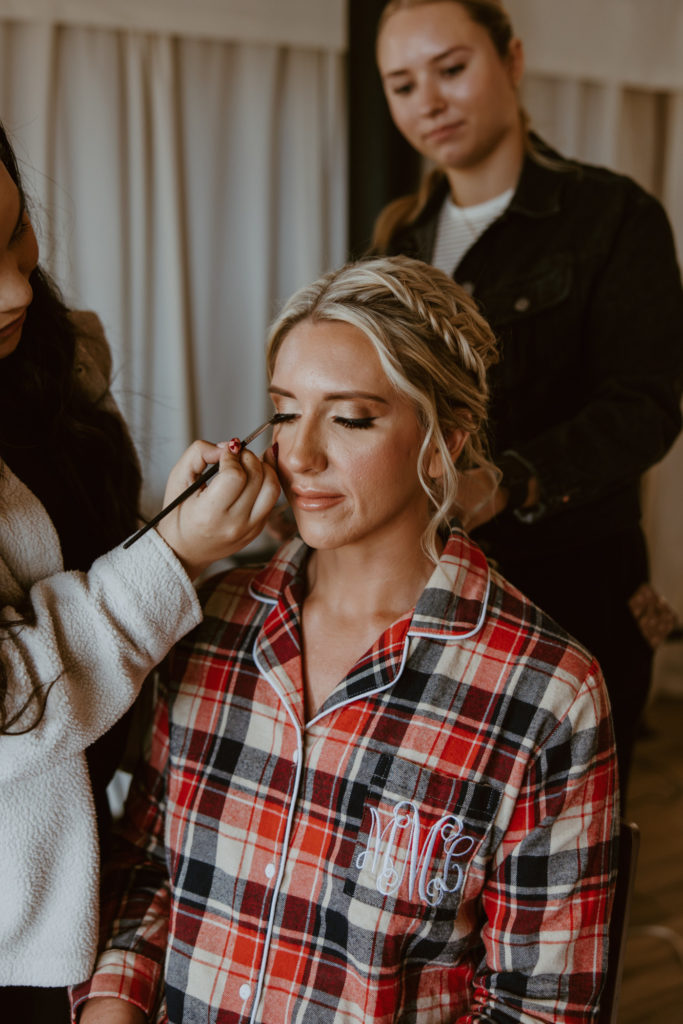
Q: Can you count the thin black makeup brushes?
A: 1